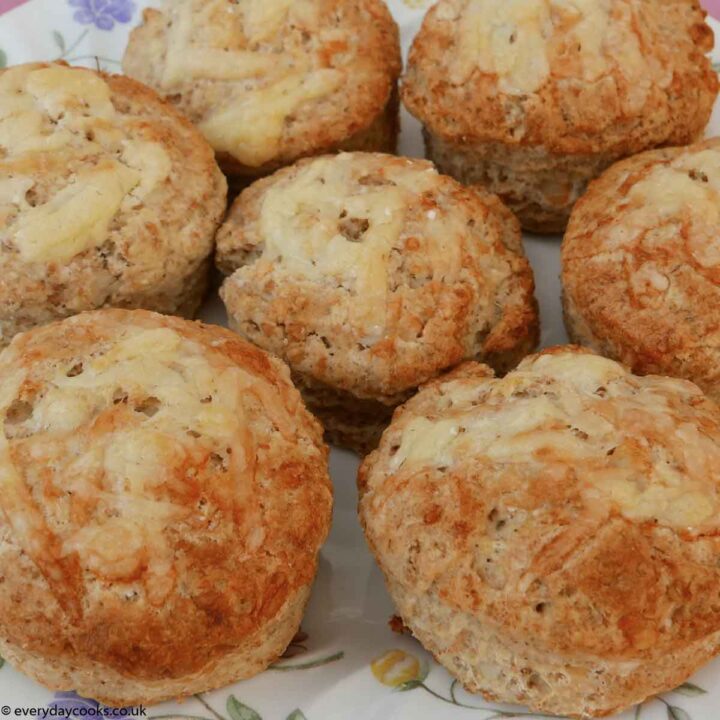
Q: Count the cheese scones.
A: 7